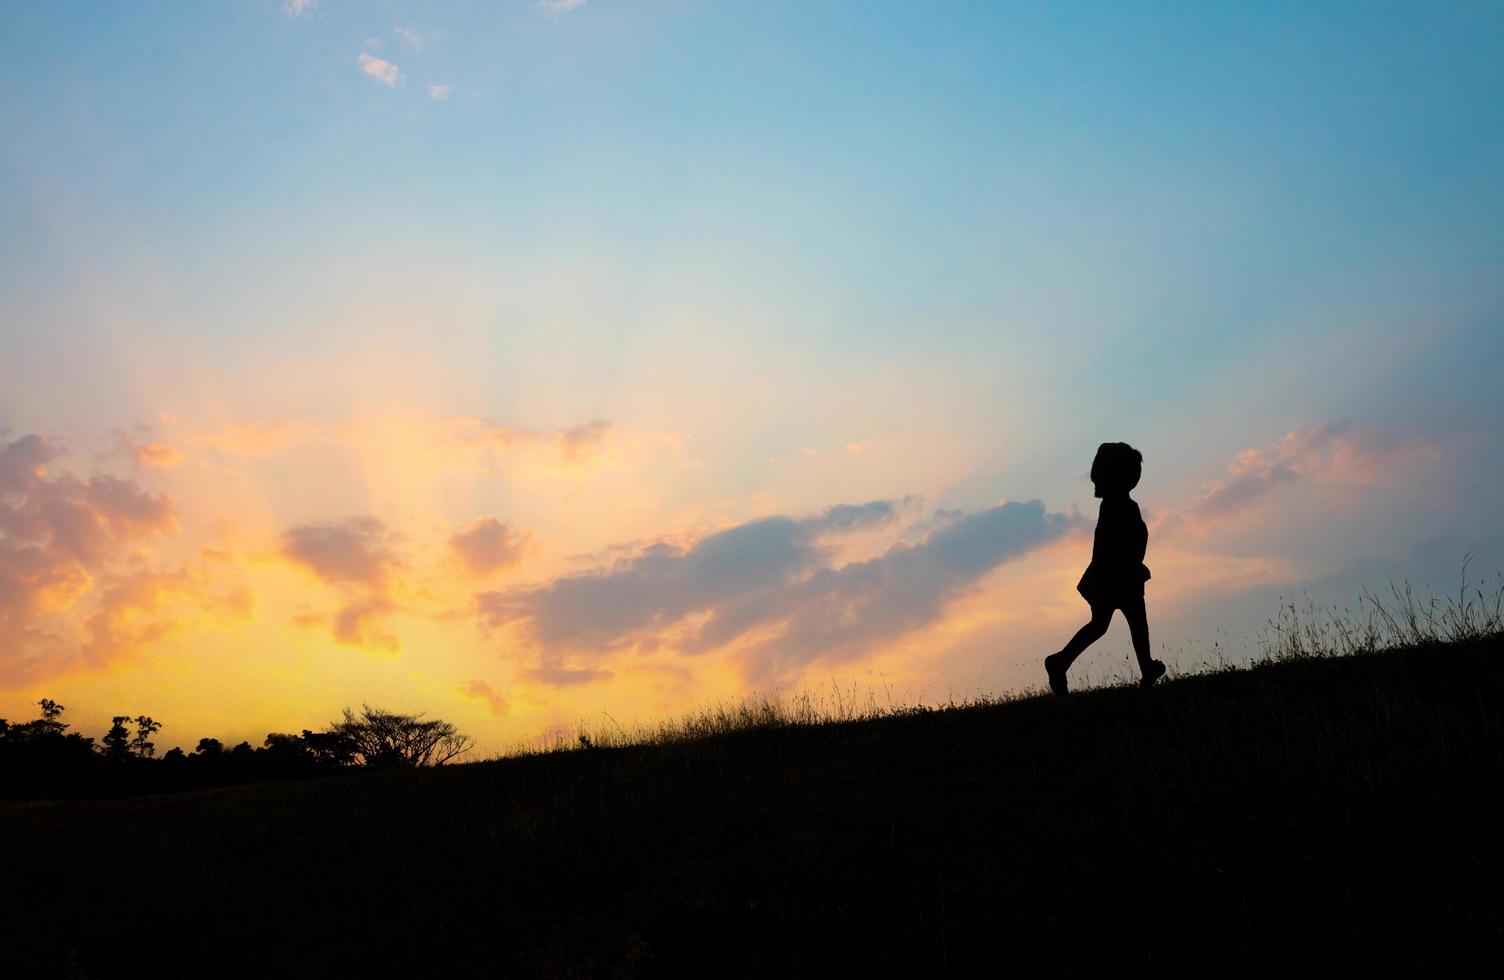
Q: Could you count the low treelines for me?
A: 1